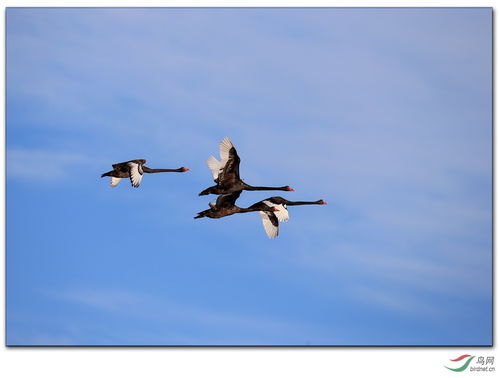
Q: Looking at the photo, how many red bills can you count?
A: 4